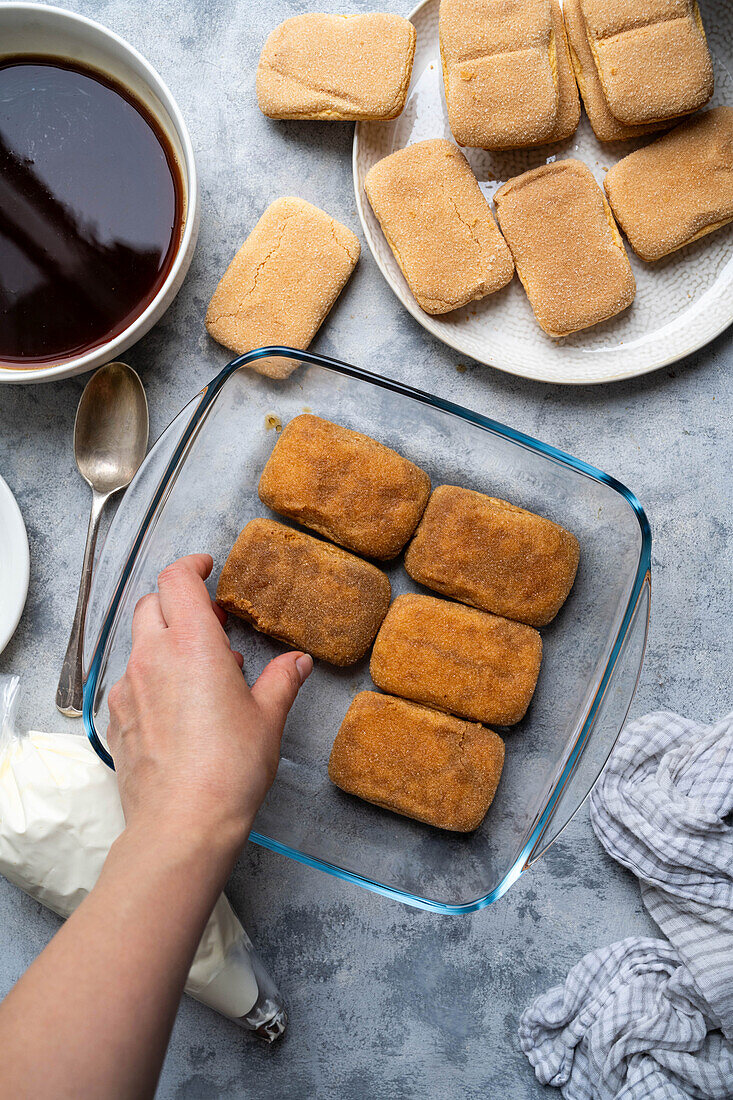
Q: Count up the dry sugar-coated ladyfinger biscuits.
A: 9